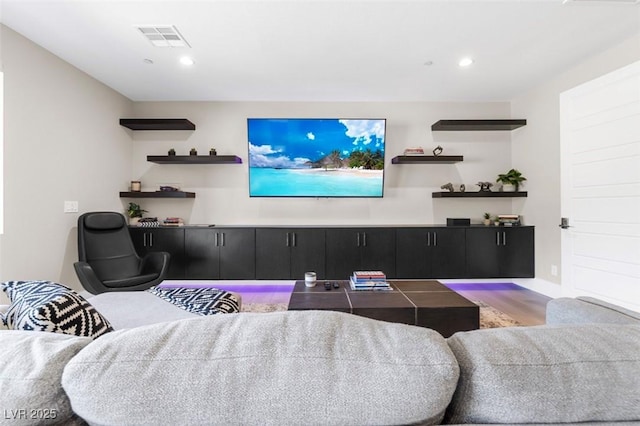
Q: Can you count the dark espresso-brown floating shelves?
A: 6